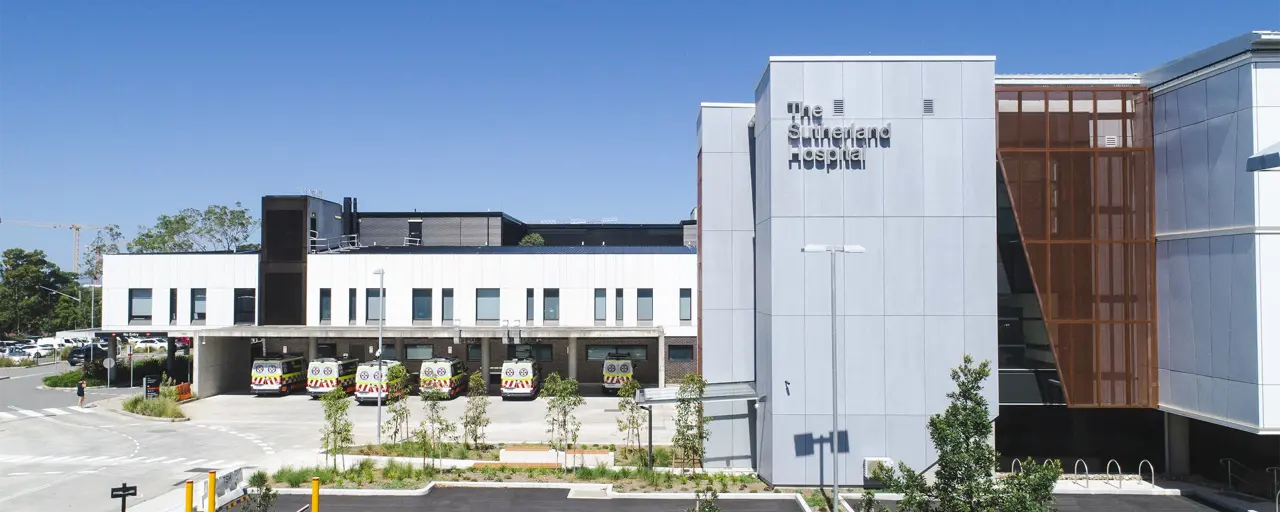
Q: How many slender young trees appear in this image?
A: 7